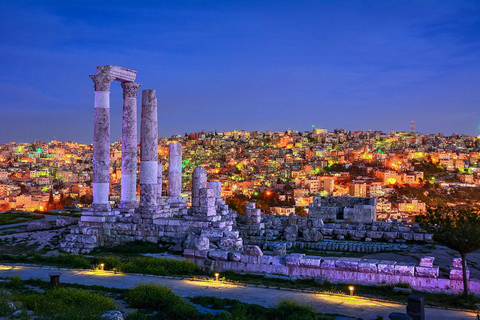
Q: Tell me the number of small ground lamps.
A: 3